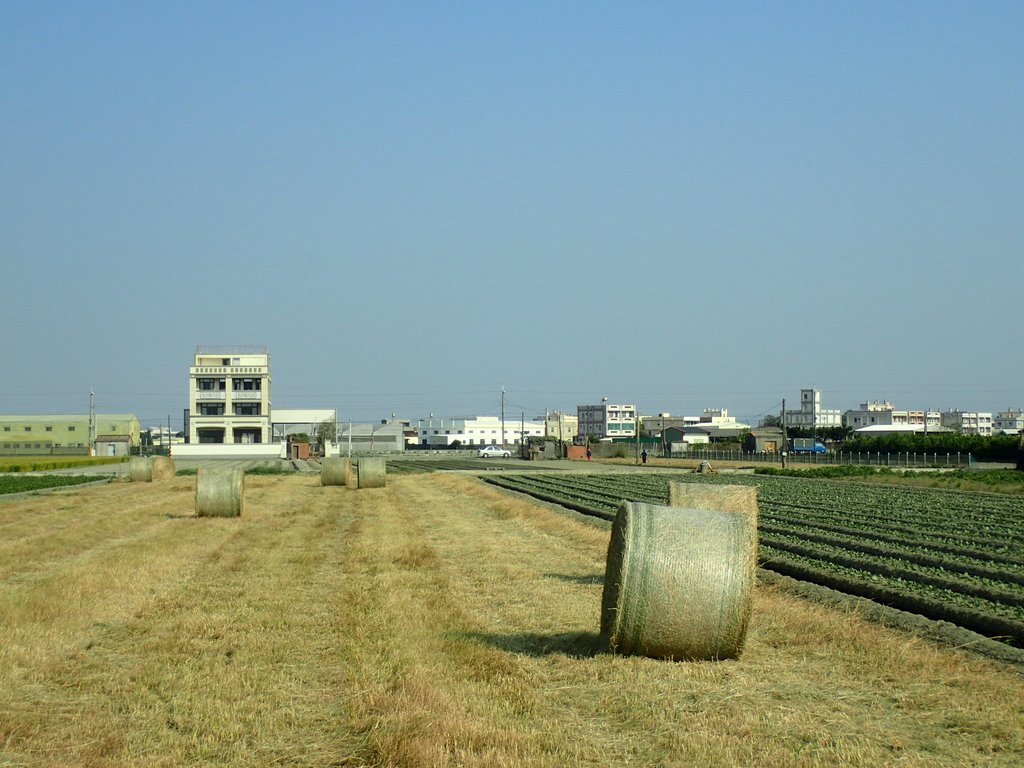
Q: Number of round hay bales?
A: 7